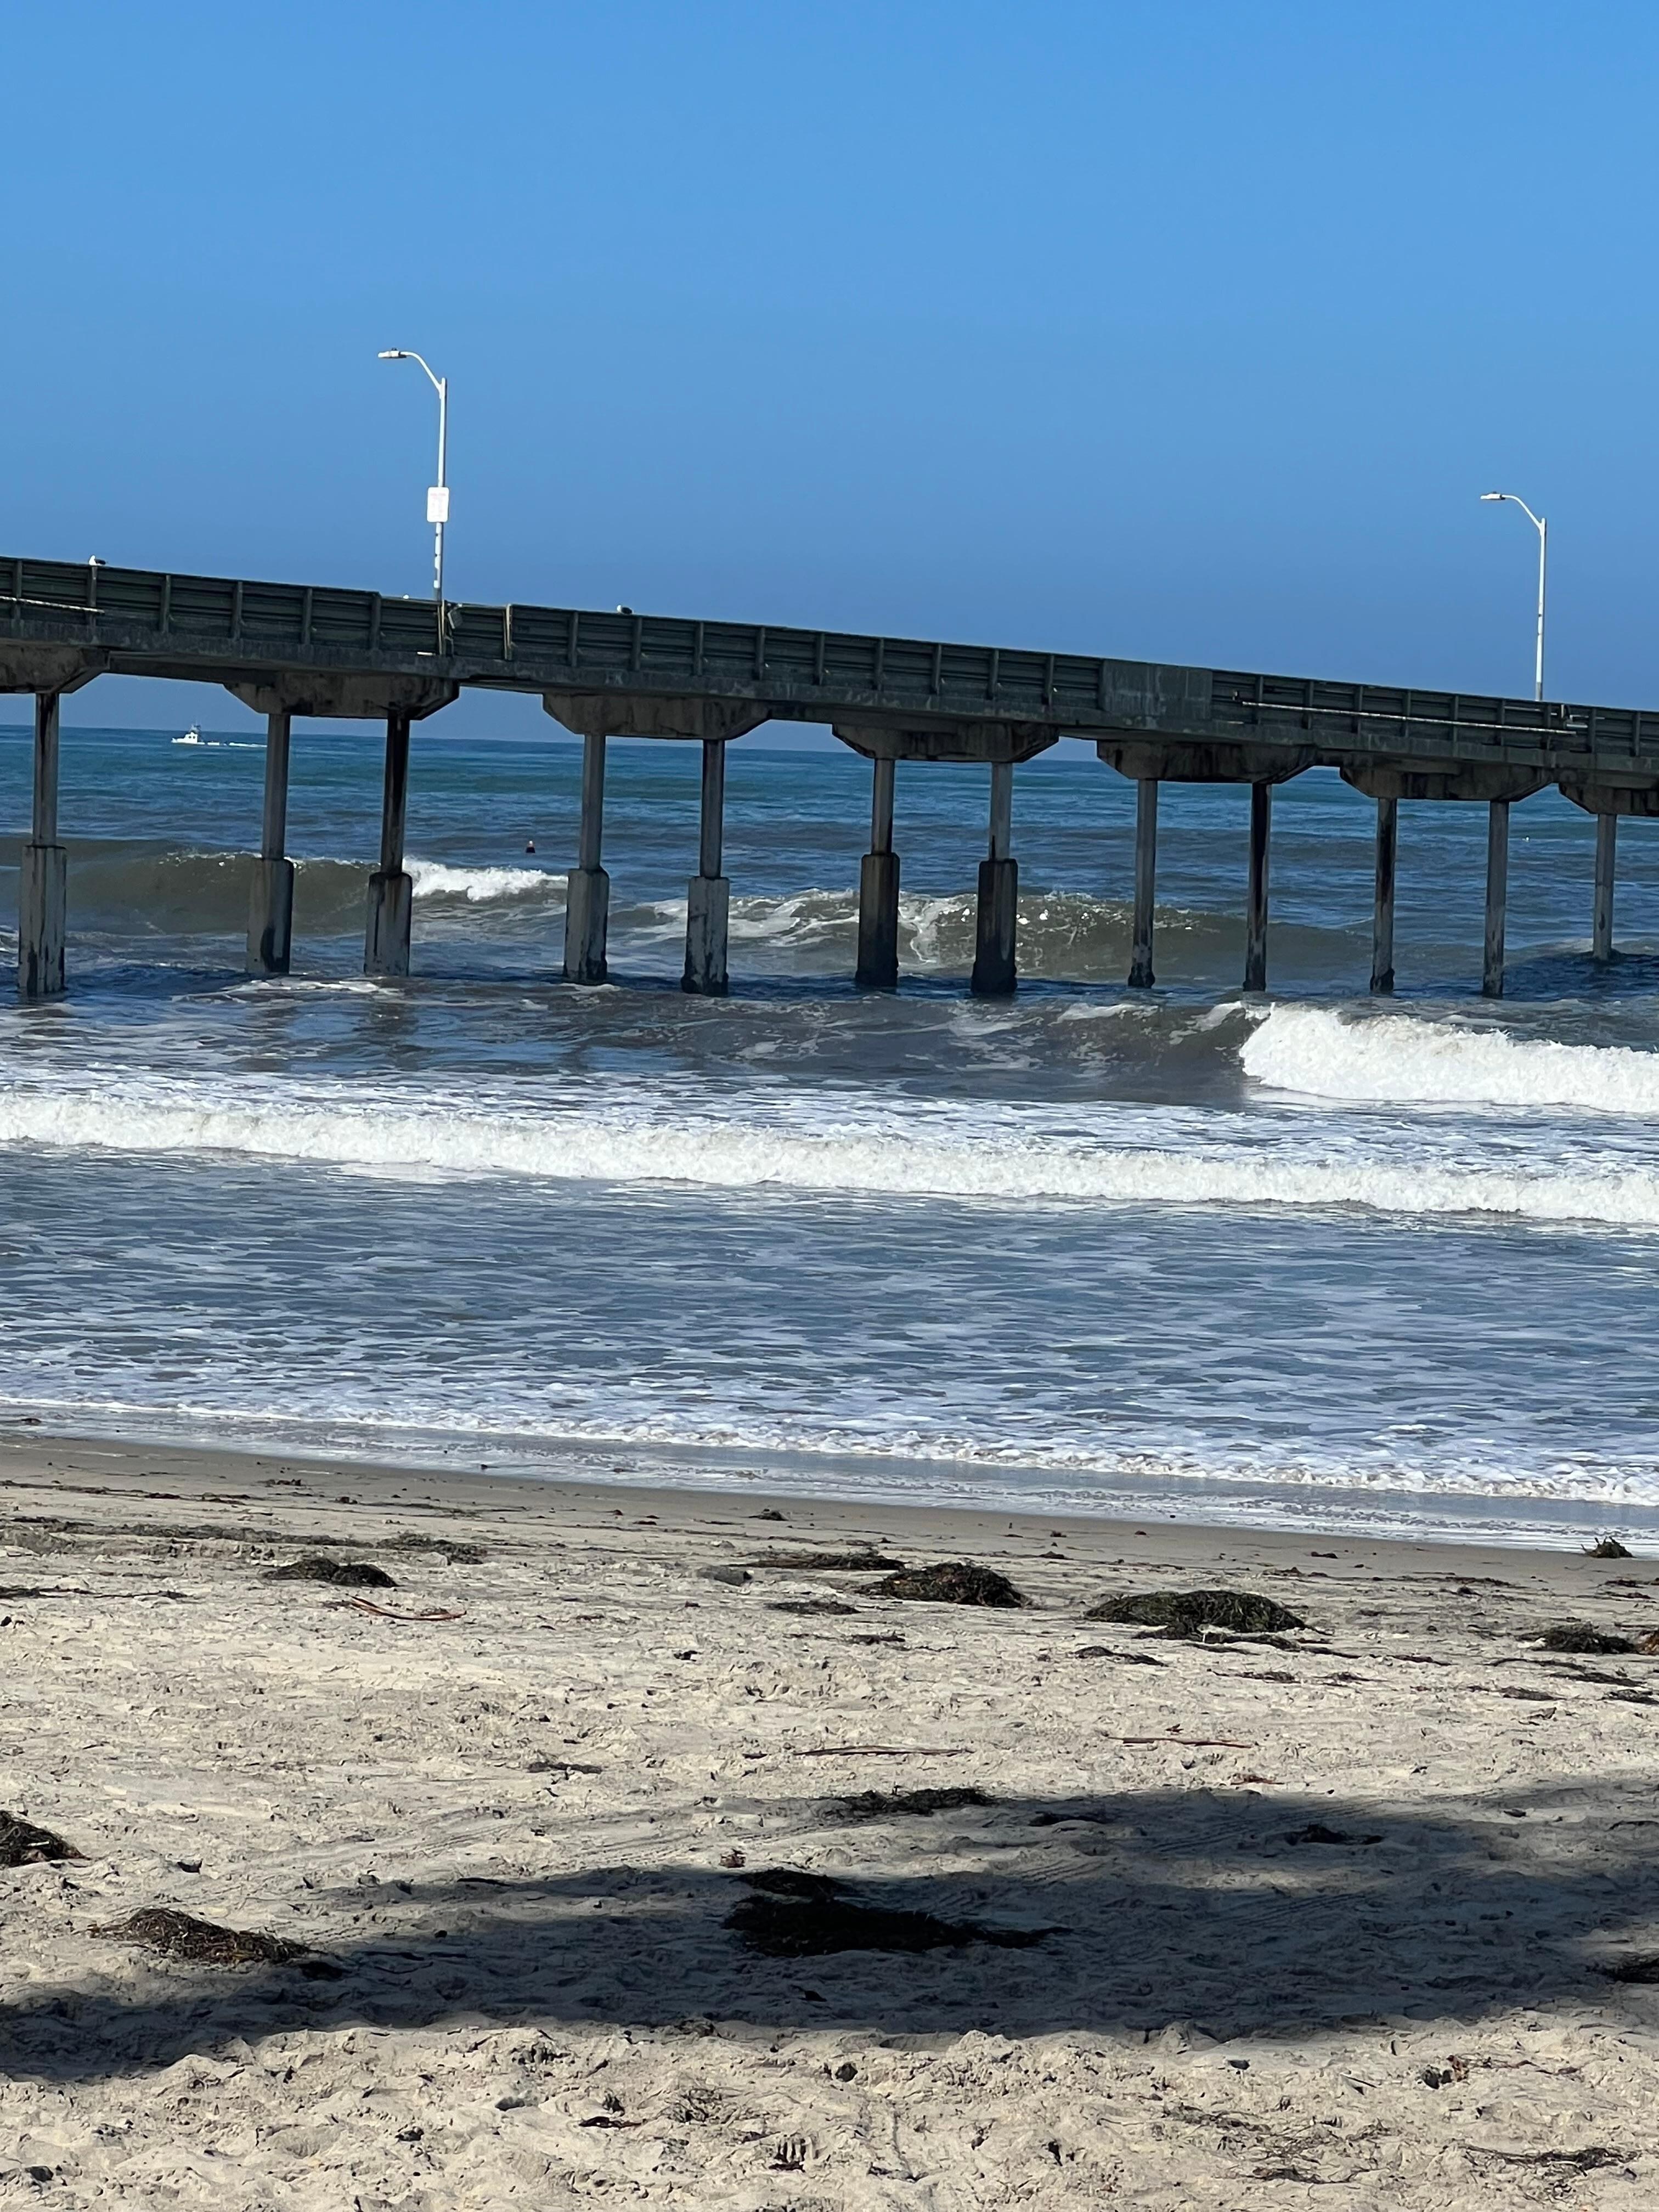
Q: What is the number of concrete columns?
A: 12